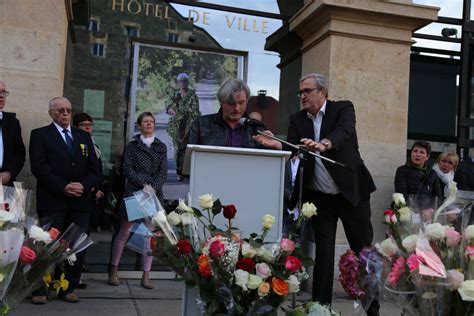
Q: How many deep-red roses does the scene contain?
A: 3